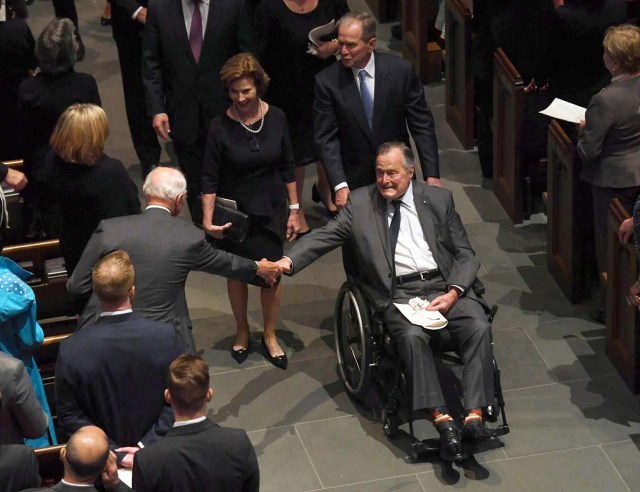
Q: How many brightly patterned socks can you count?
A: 2